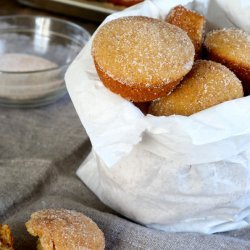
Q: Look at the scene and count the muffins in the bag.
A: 4